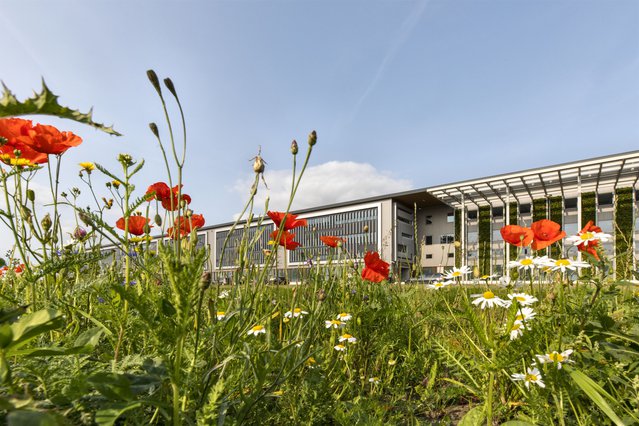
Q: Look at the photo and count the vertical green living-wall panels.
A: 7